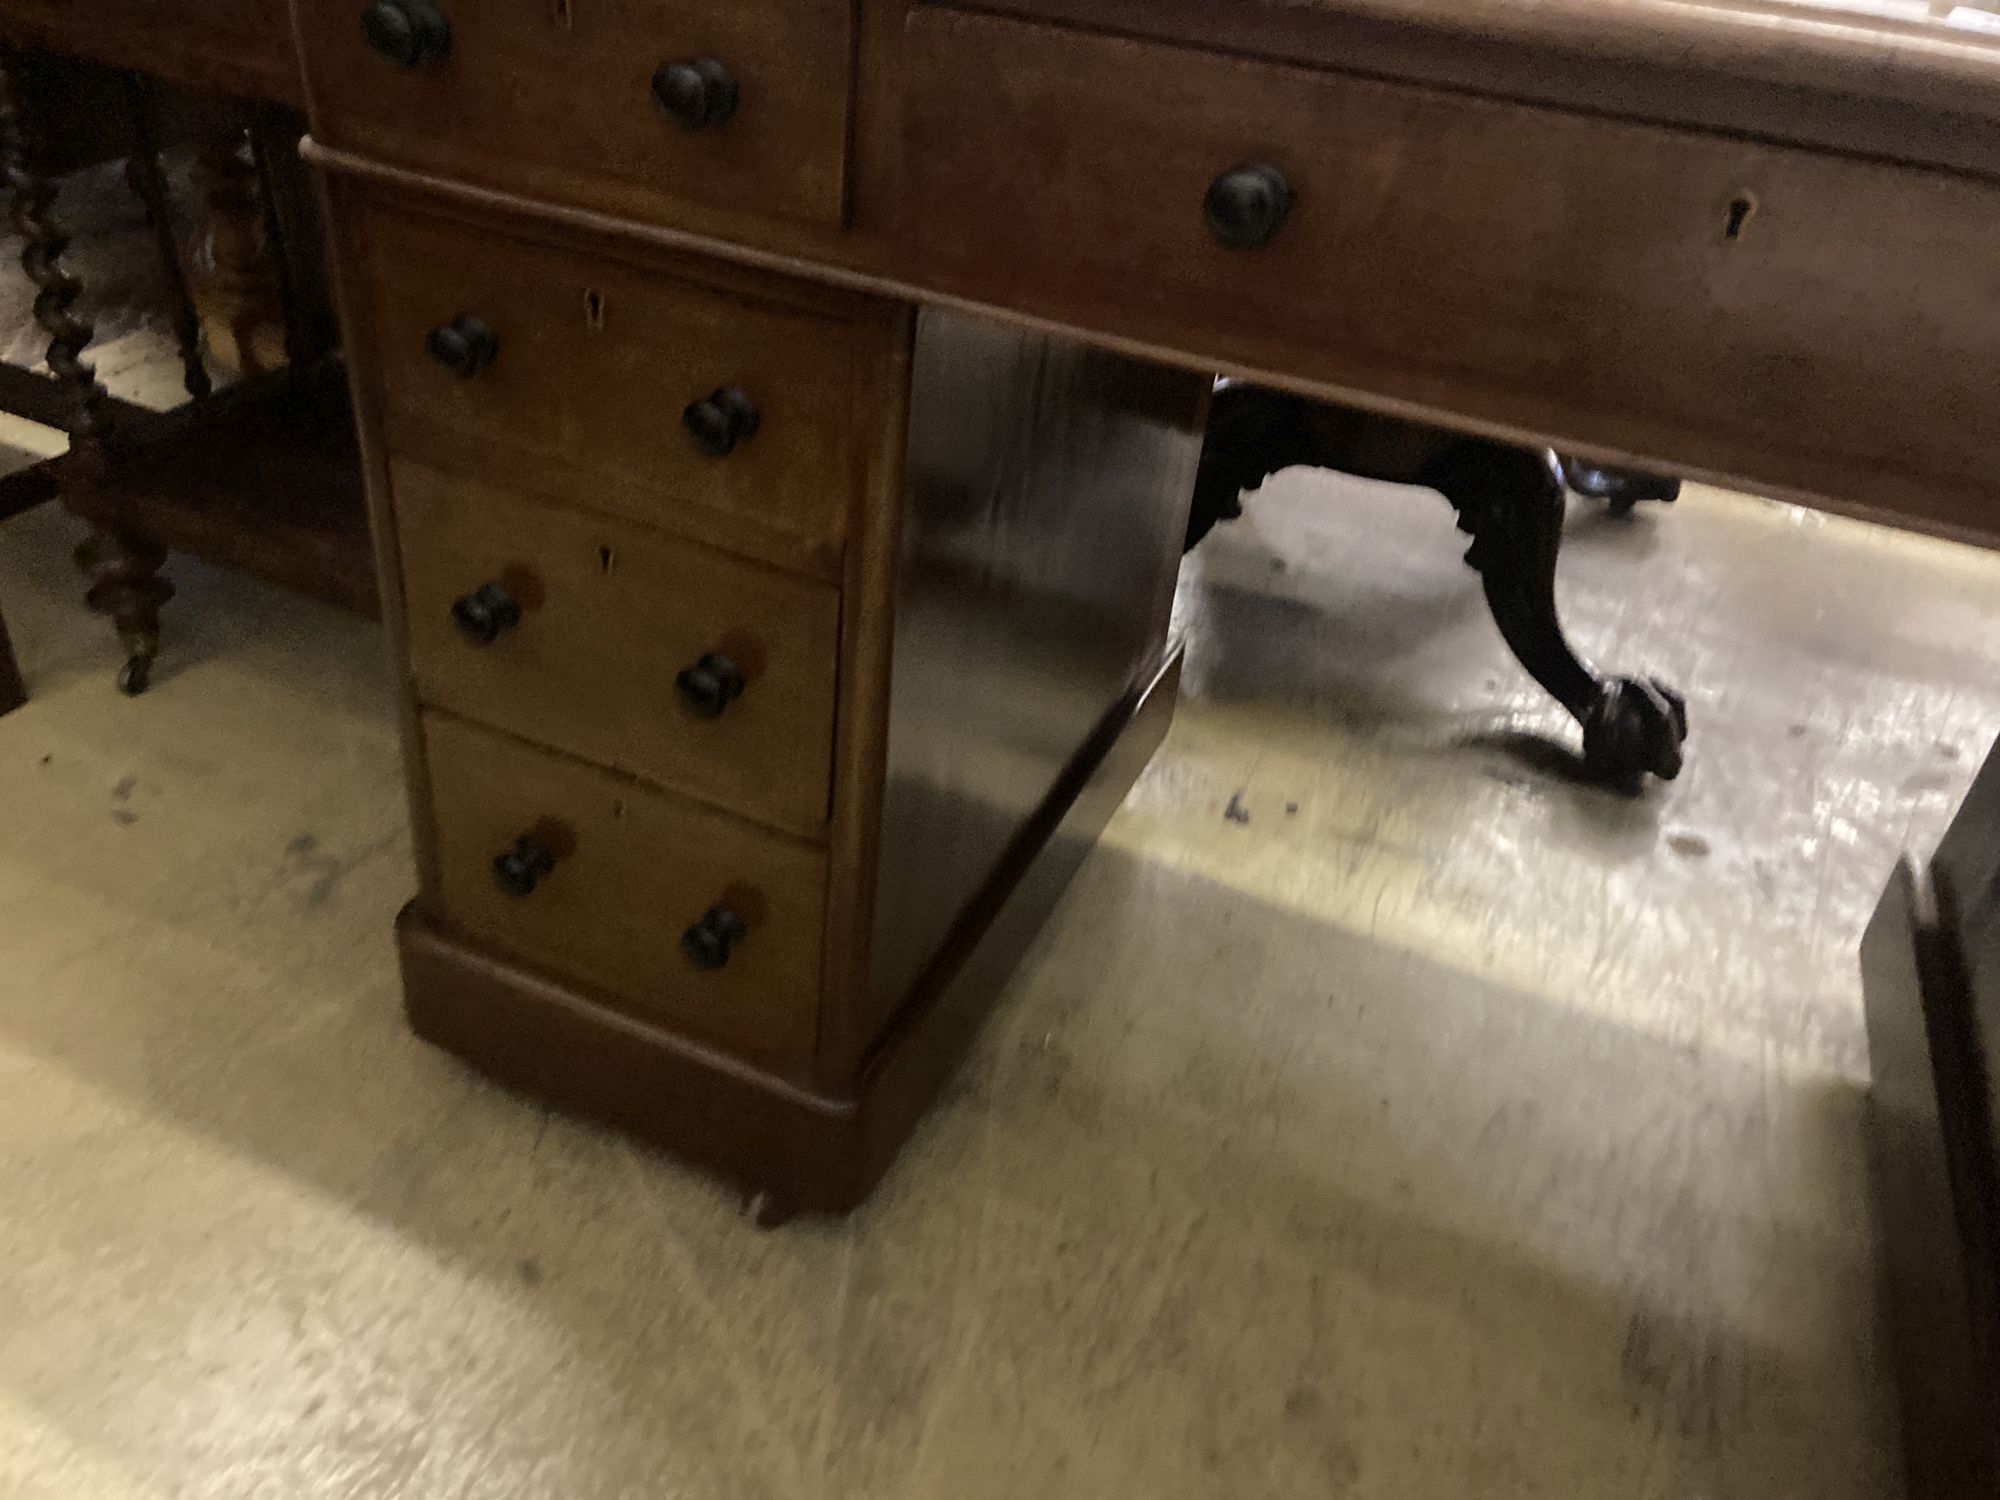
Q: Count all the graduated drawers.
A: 3